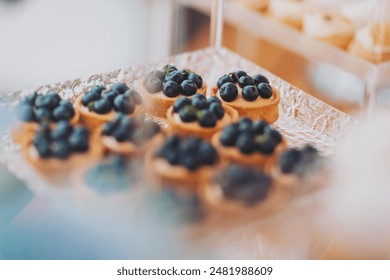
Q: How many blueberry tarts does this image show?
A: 13